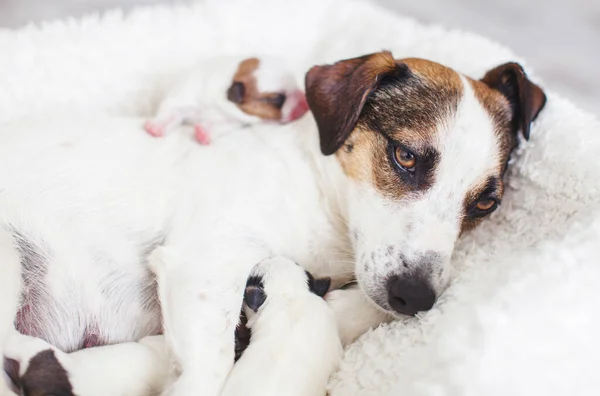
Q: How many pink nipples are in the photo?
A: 1